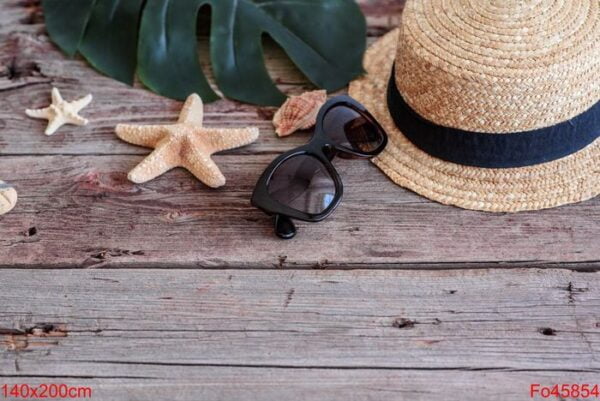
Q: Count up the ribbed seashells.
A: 1